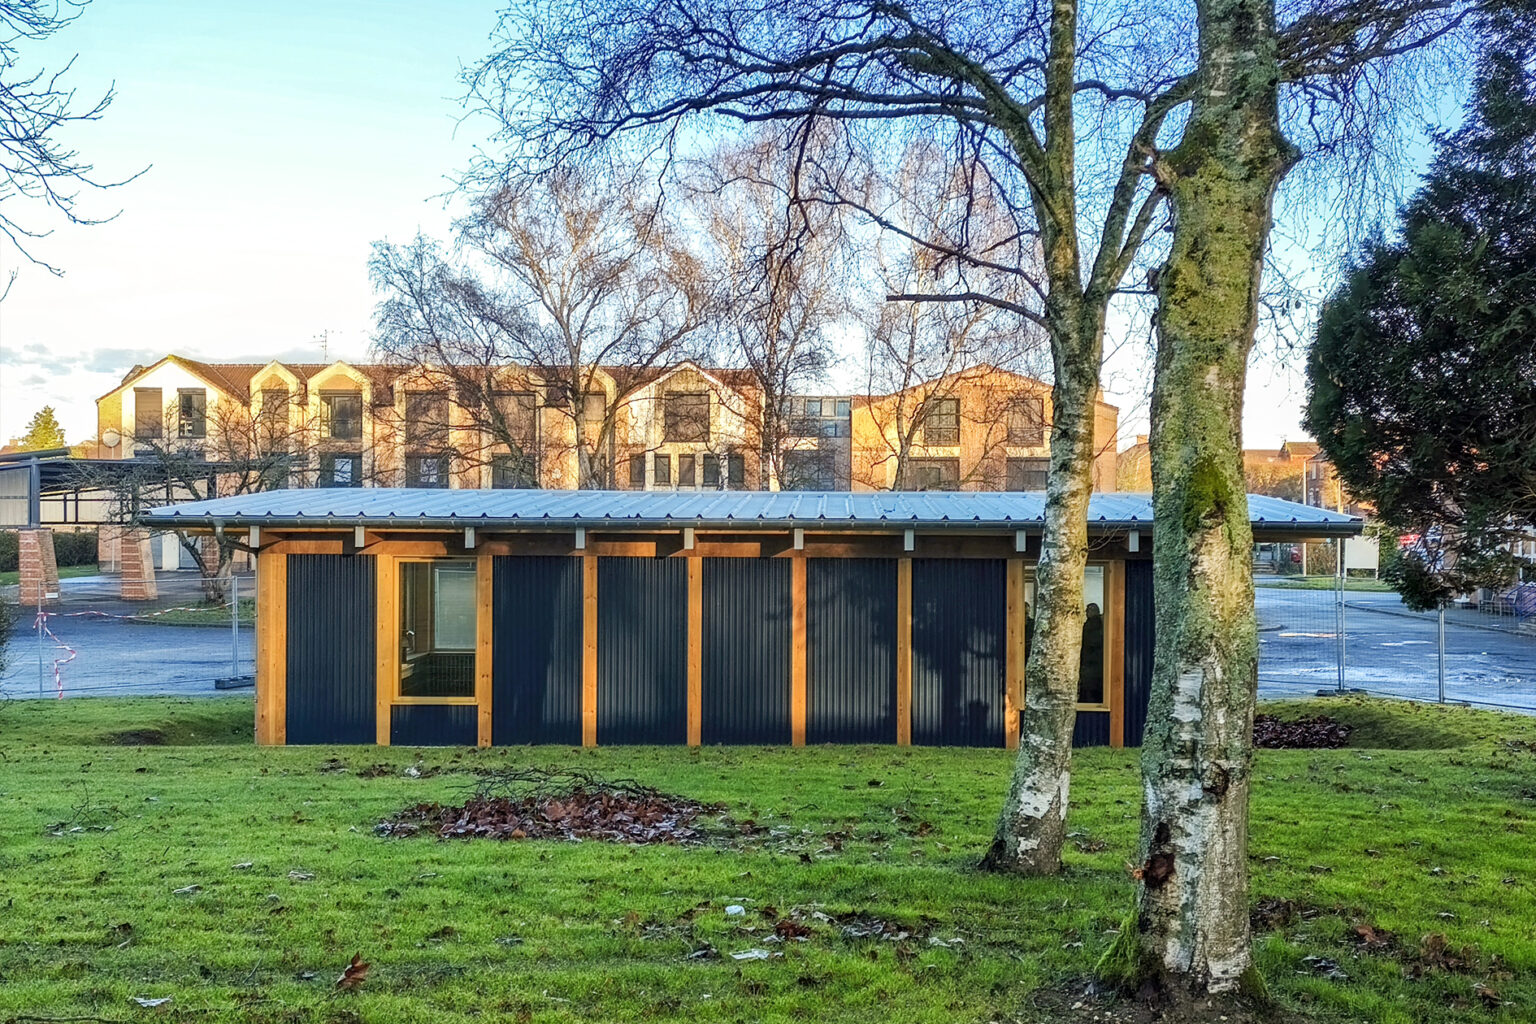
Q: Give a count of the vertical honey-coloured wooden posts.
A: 9